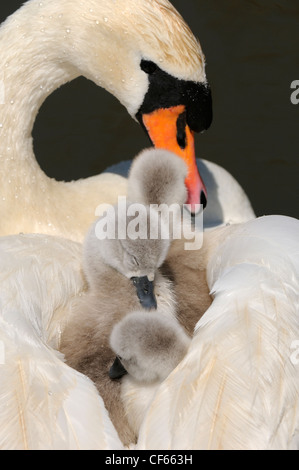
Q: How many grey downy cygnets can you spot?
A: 3